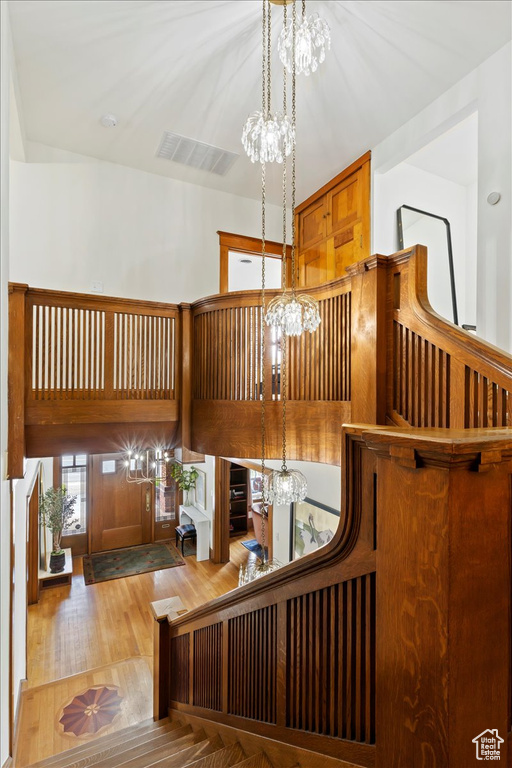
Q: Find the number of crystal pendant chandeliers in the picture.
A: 5